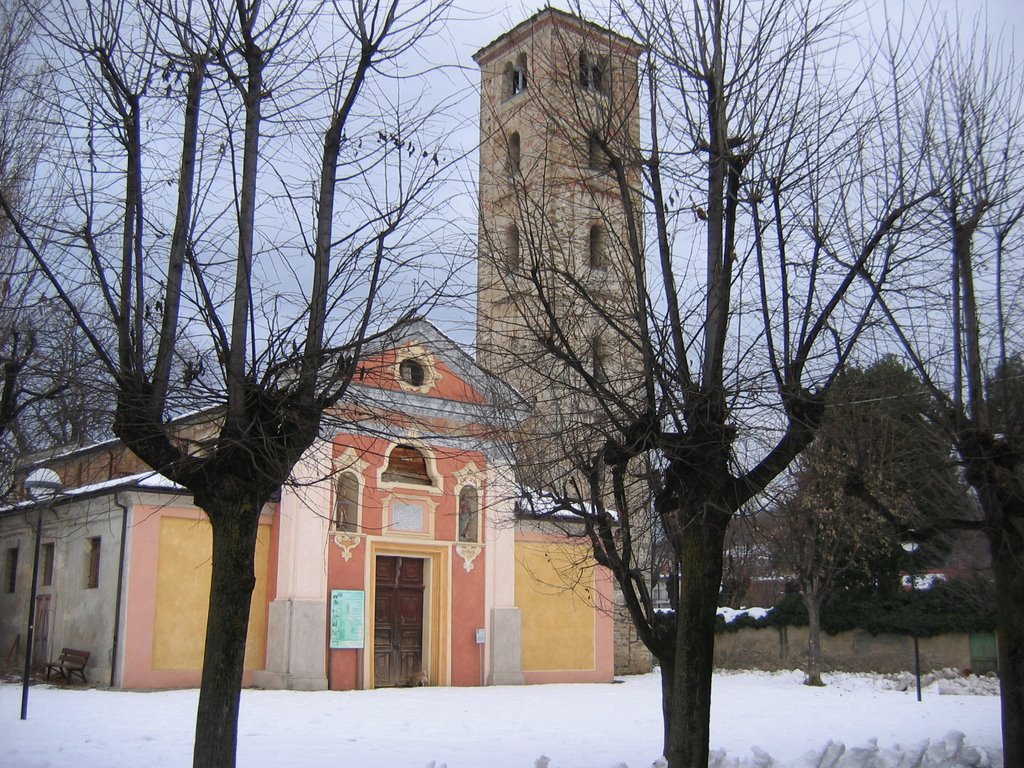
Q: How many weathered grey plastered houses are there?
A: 1